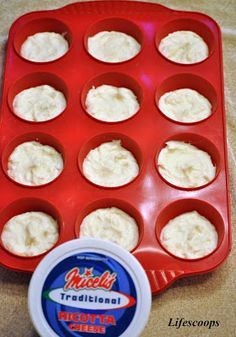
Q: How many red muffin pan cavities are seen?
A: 12